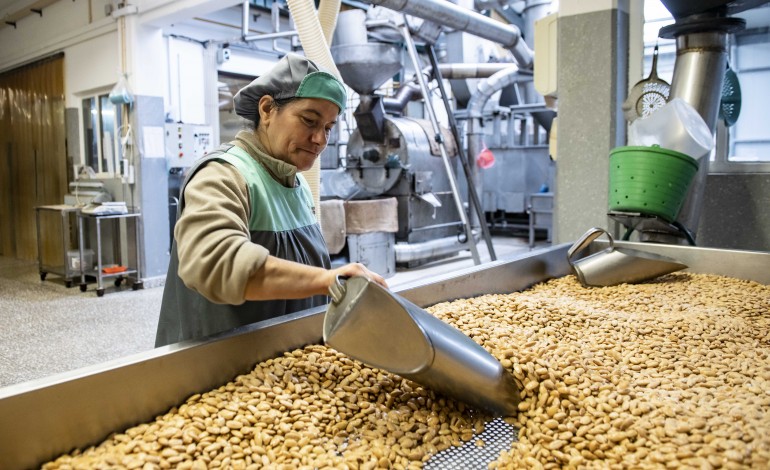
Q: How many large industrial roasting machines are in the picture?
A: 1